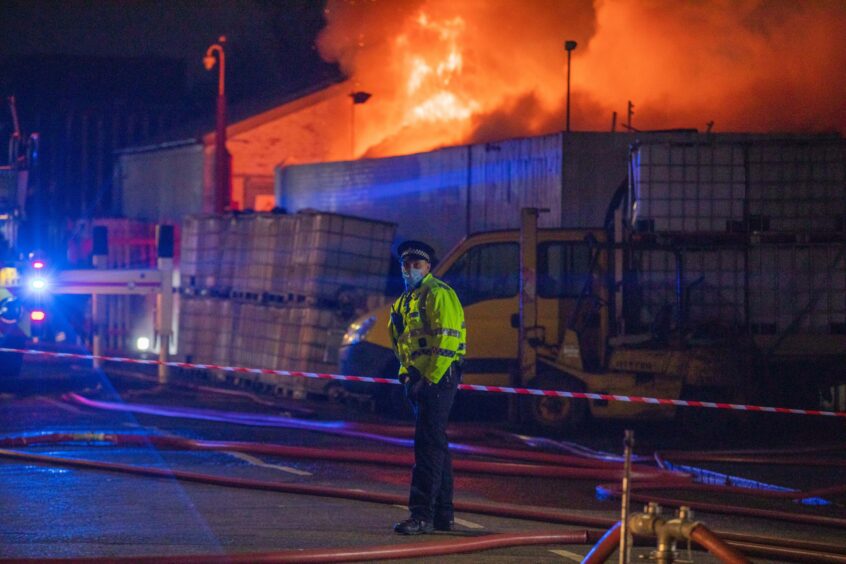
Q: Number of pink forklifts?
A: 0